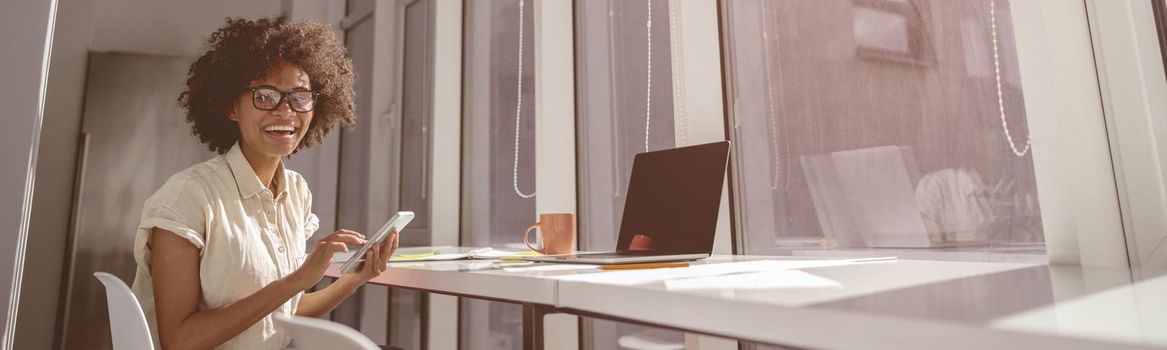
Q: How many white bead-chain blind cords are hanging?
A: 3